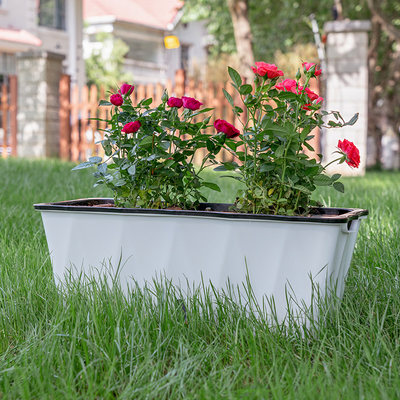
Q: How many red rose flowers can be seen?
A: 11